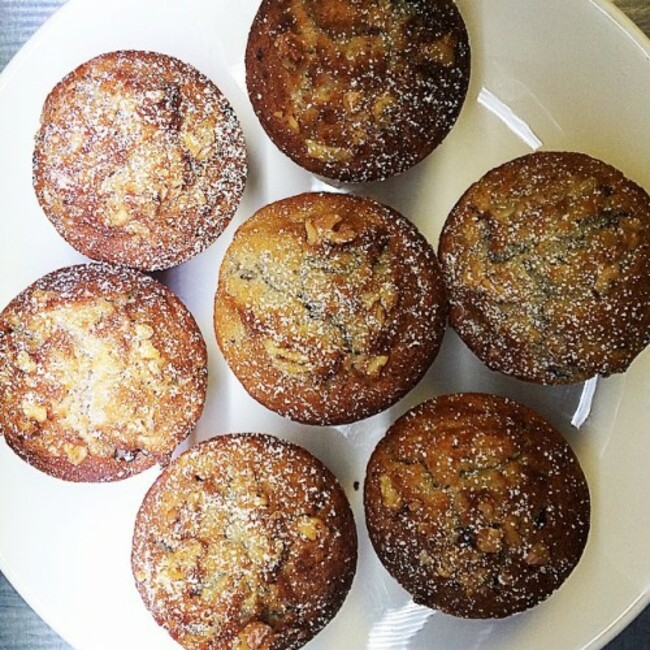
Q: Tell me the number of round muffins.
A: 7